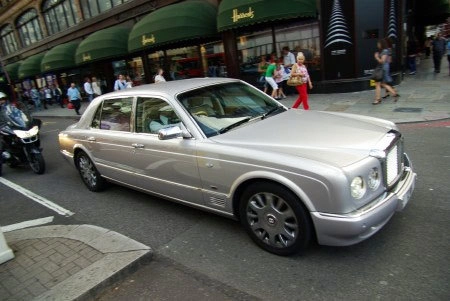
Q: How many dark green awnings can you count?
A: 6